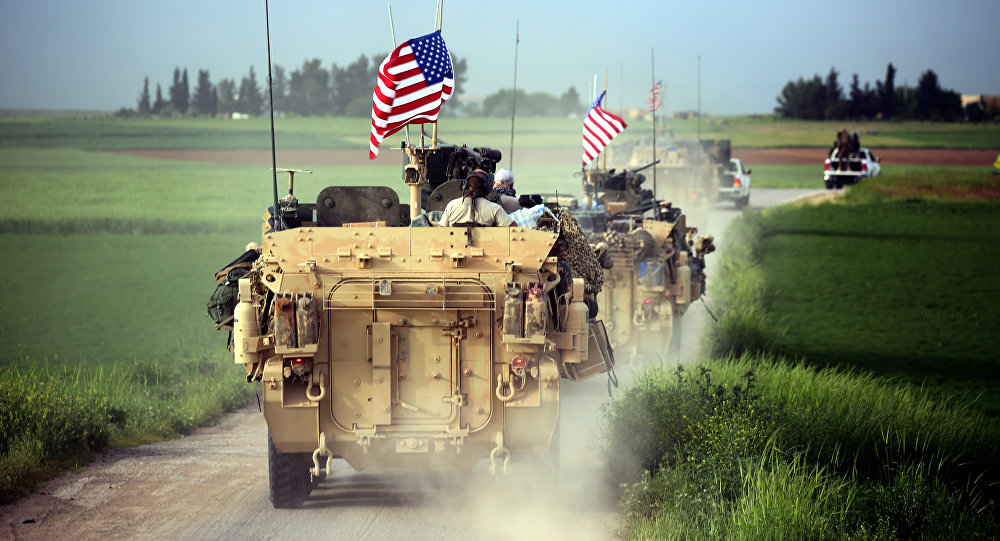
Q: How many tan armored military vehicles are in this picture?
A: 3